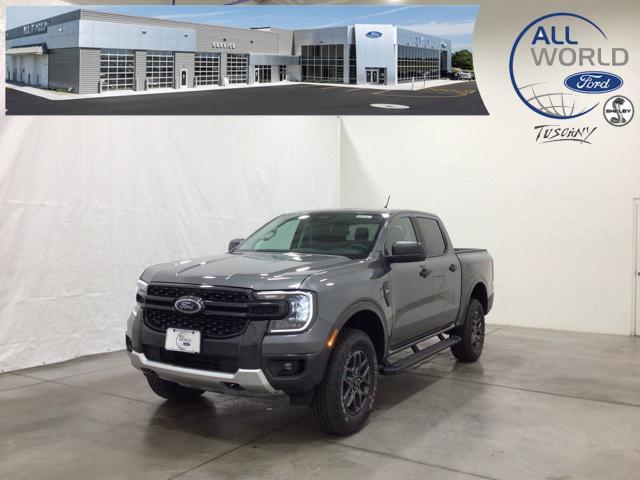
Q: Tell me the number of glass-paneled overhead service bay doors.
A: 4